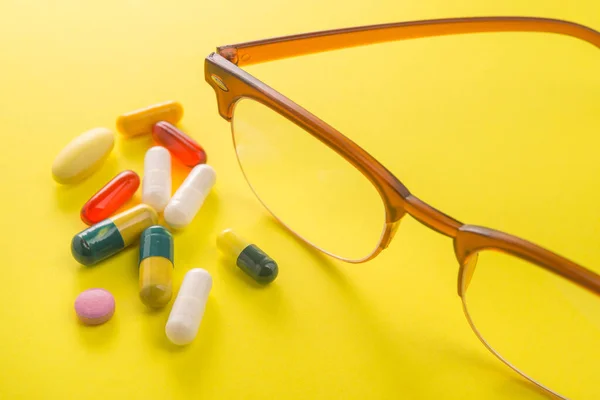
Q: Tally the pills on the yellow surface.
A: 11